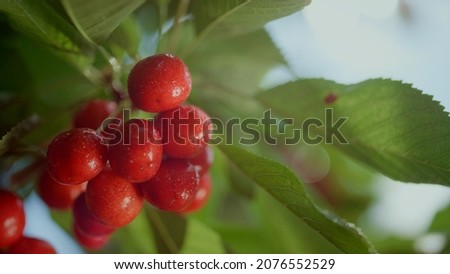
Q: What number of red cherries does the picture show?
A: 14